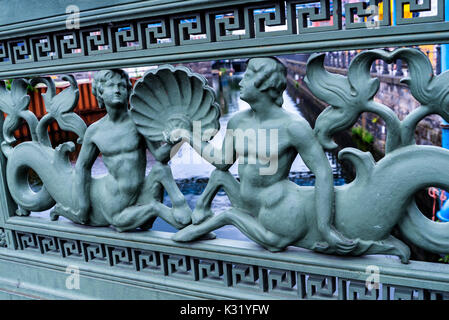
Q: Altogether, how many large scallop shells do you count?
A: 1